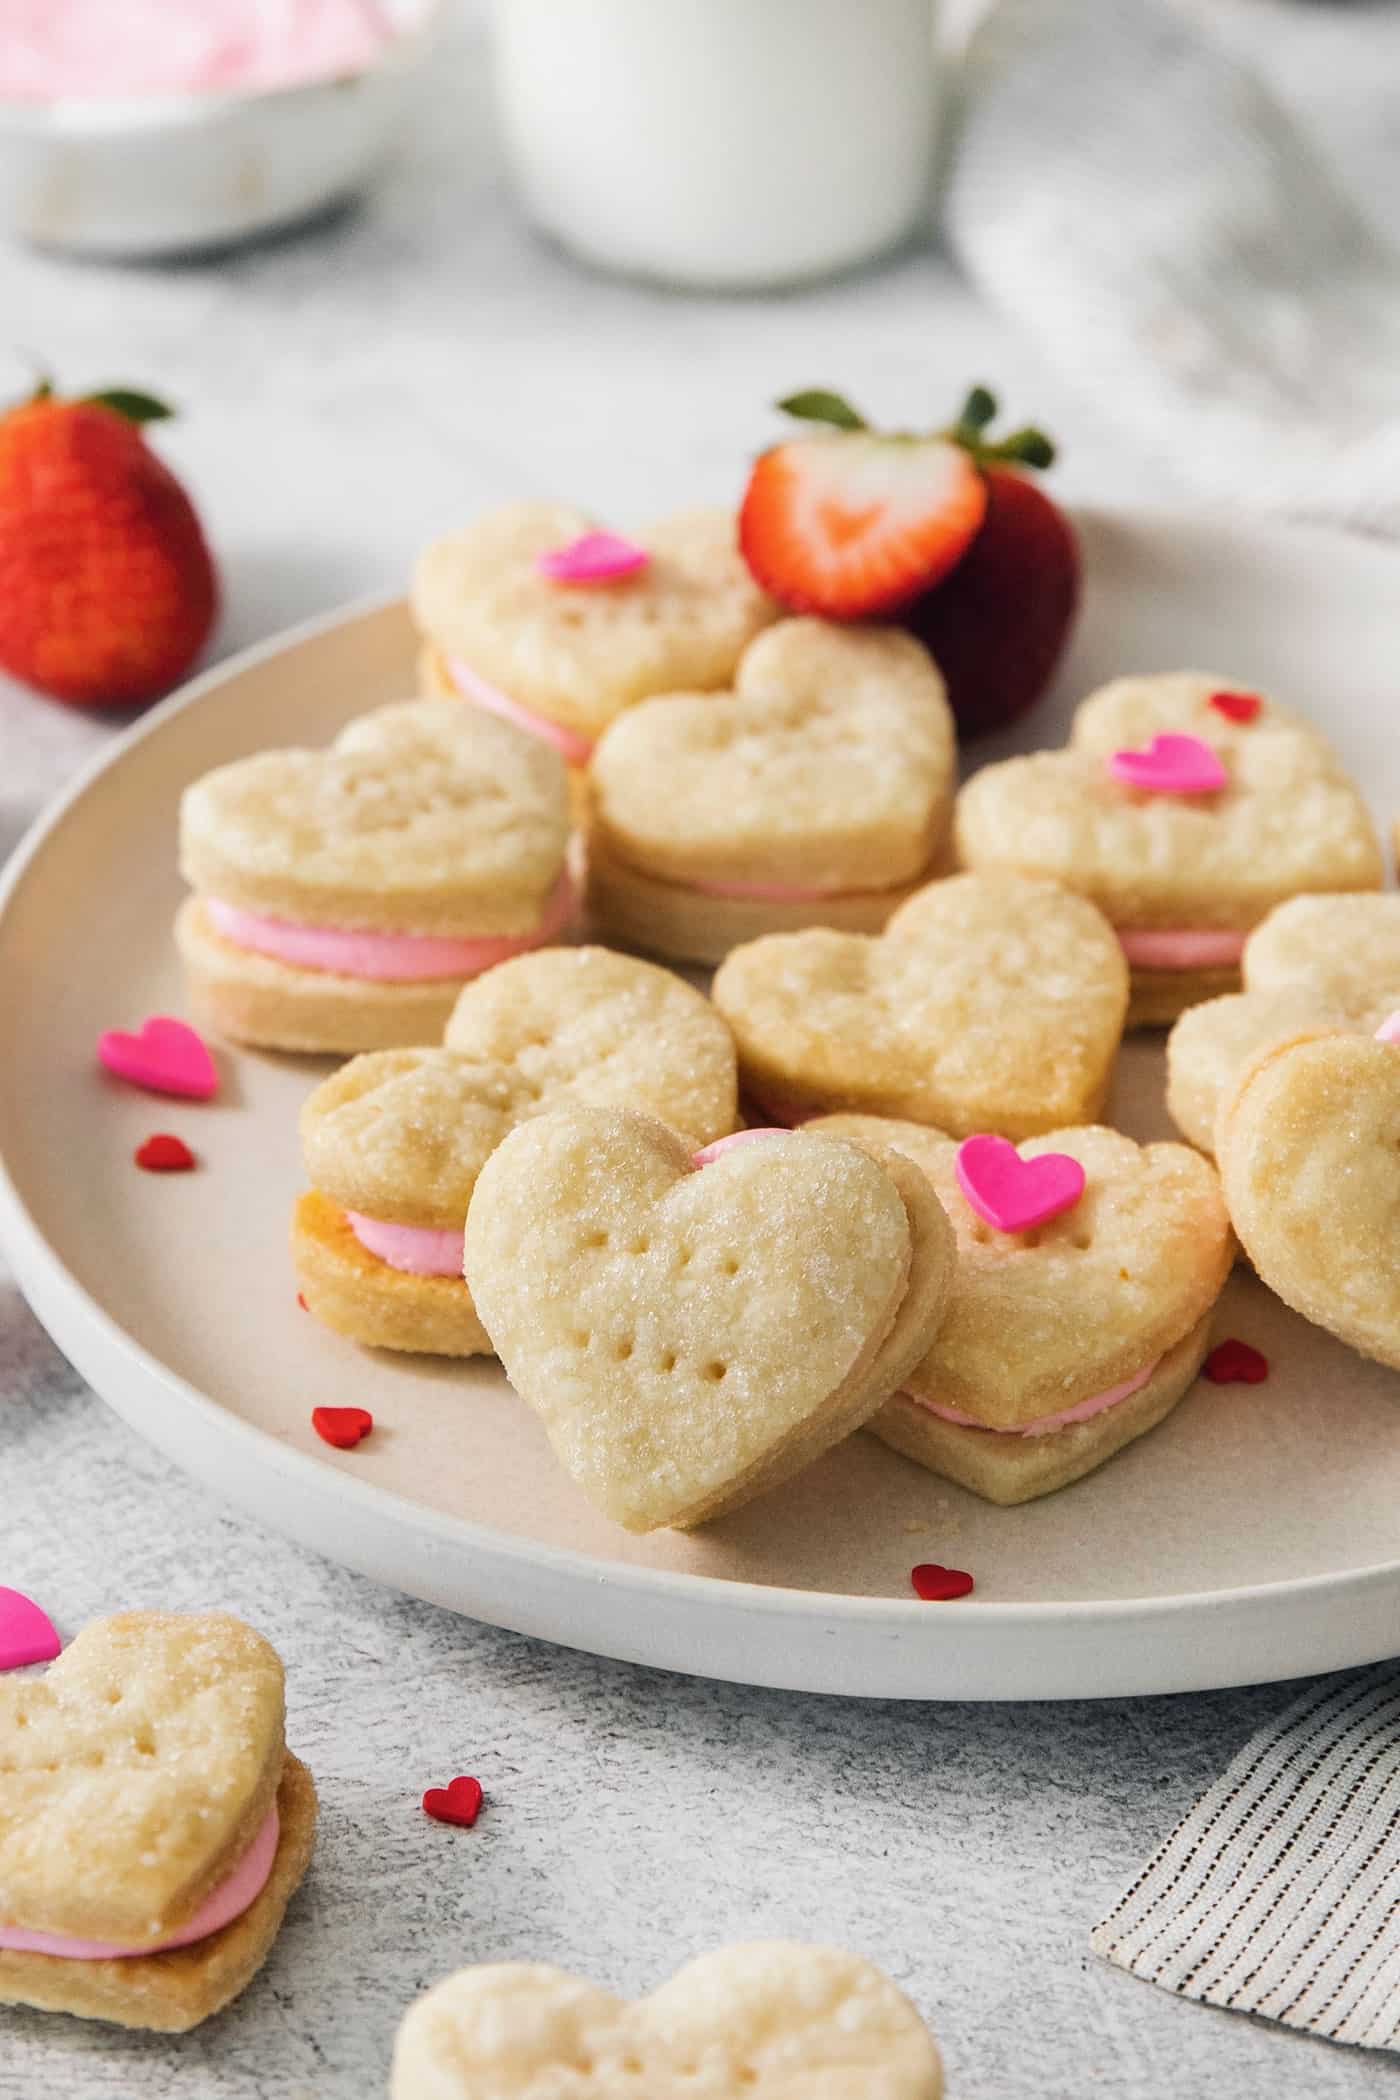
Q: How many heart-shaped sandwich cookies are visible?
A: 12